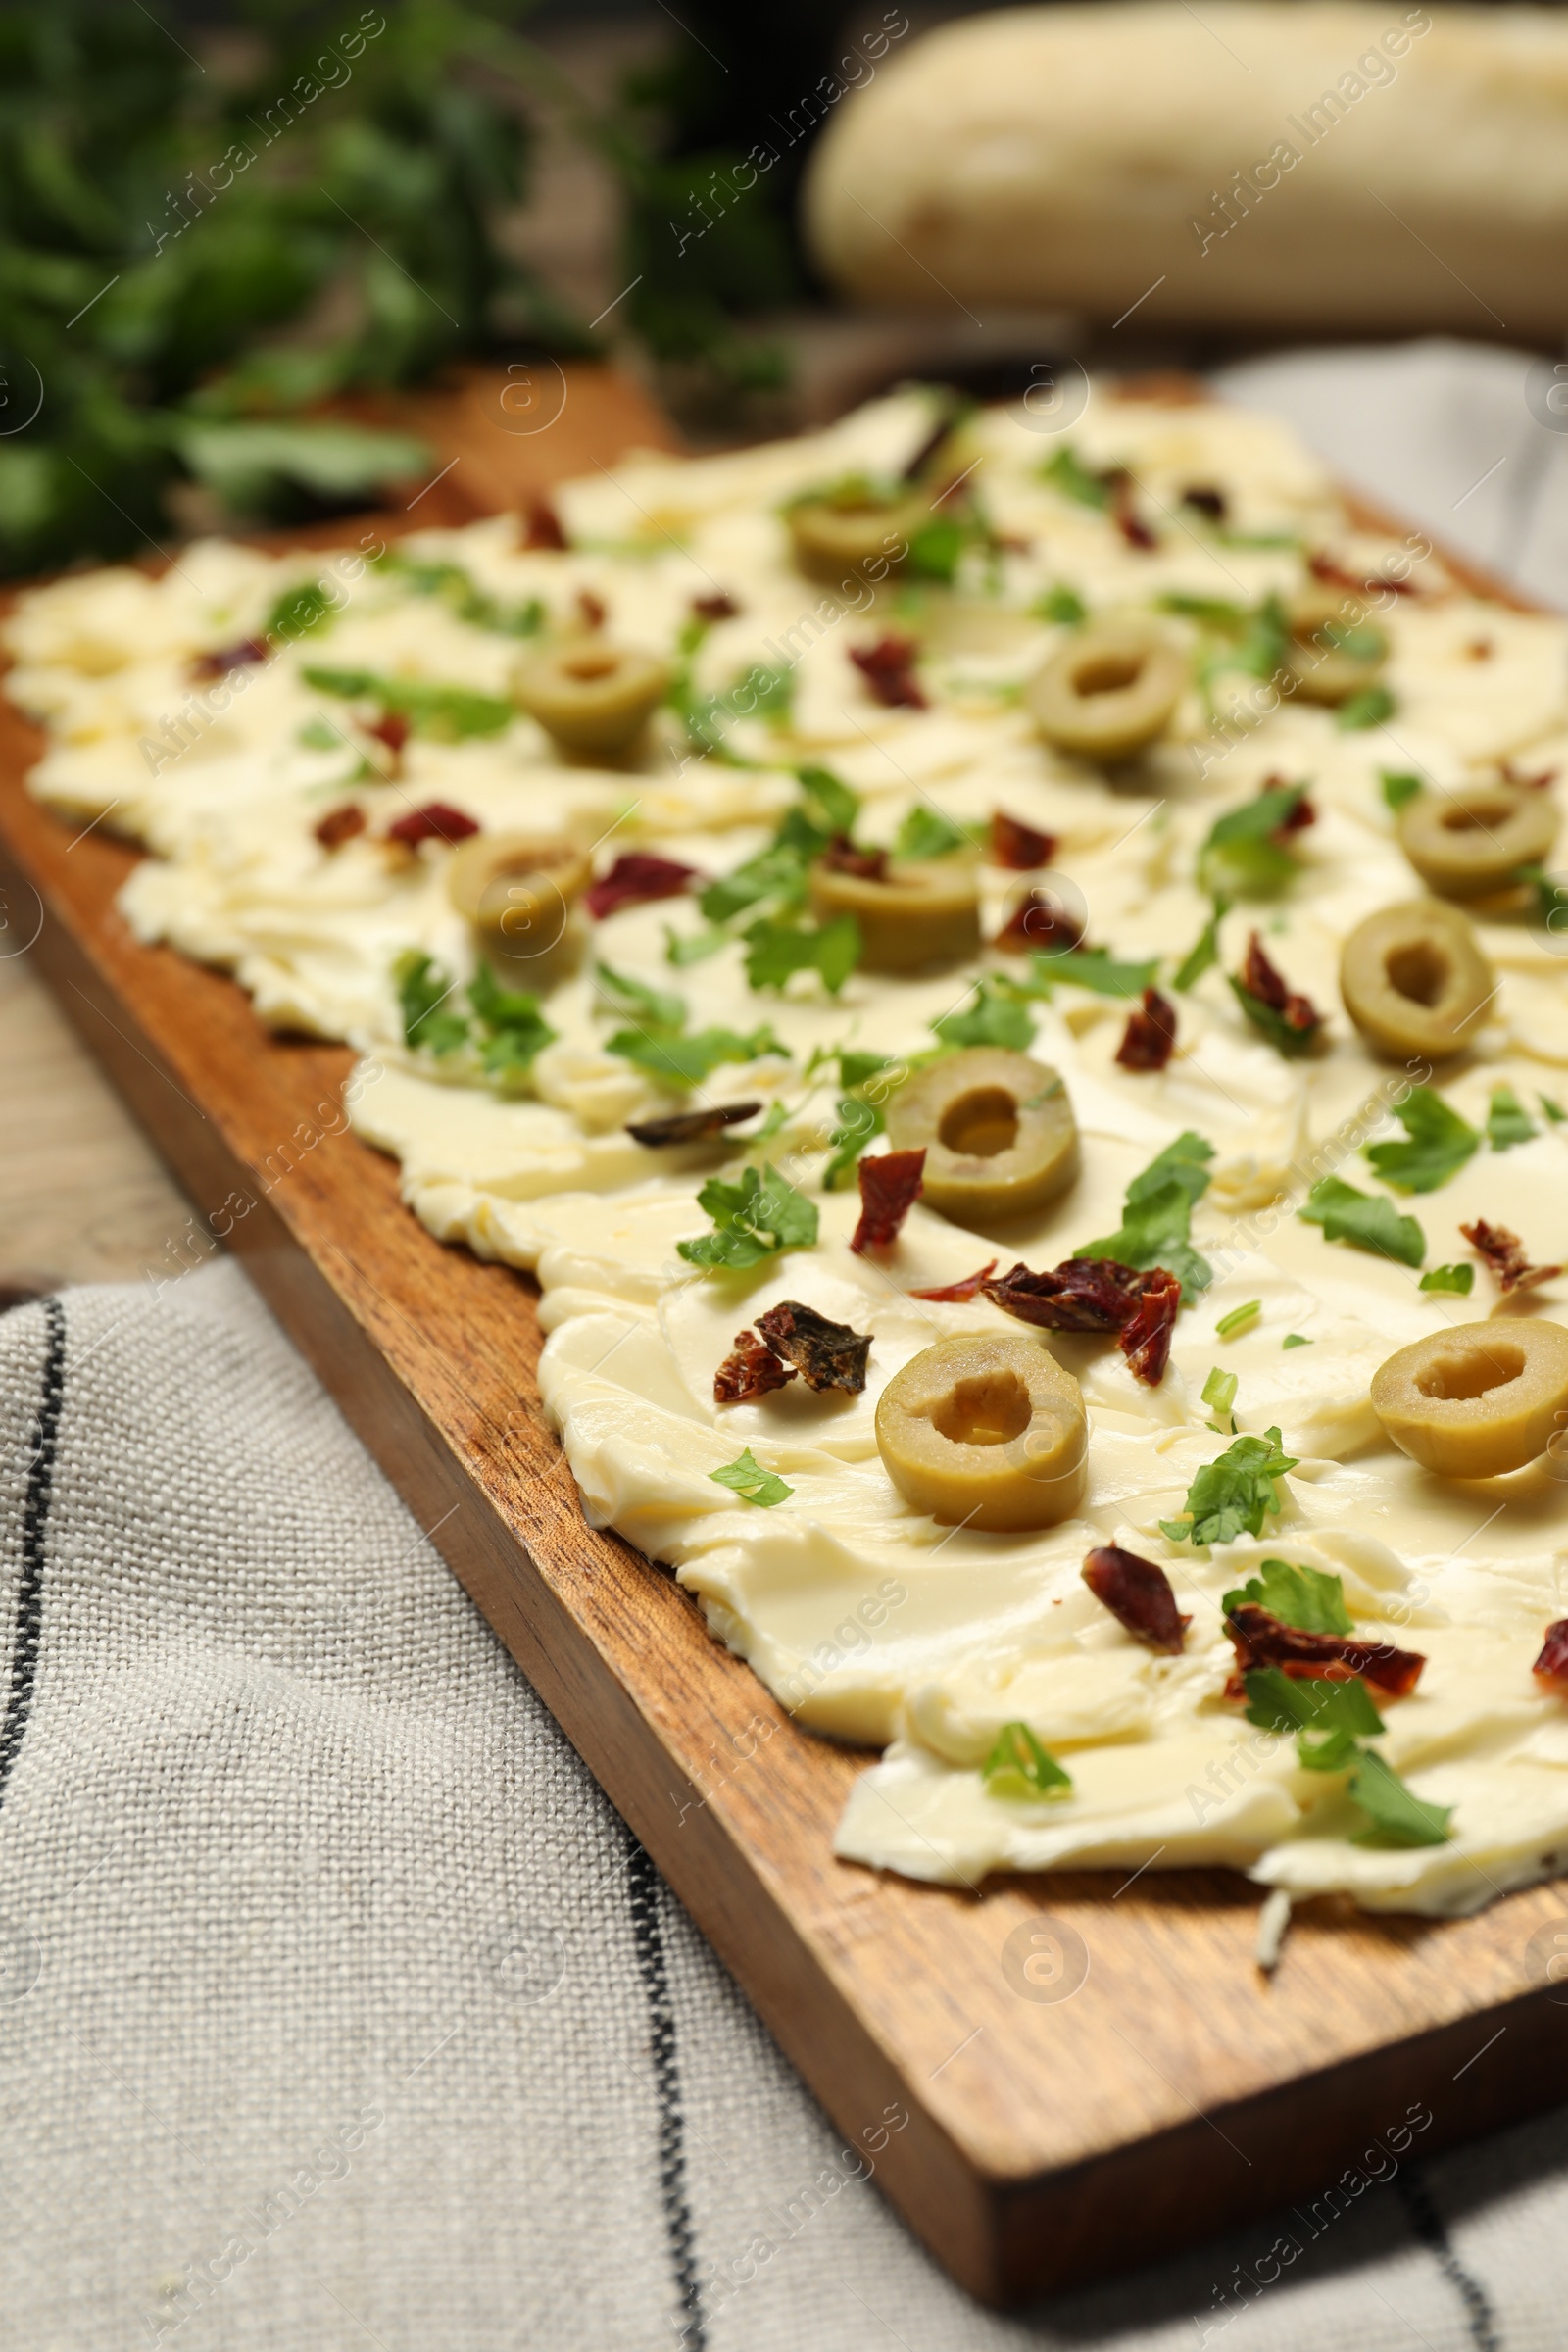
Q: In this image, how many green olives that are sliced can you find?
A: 11